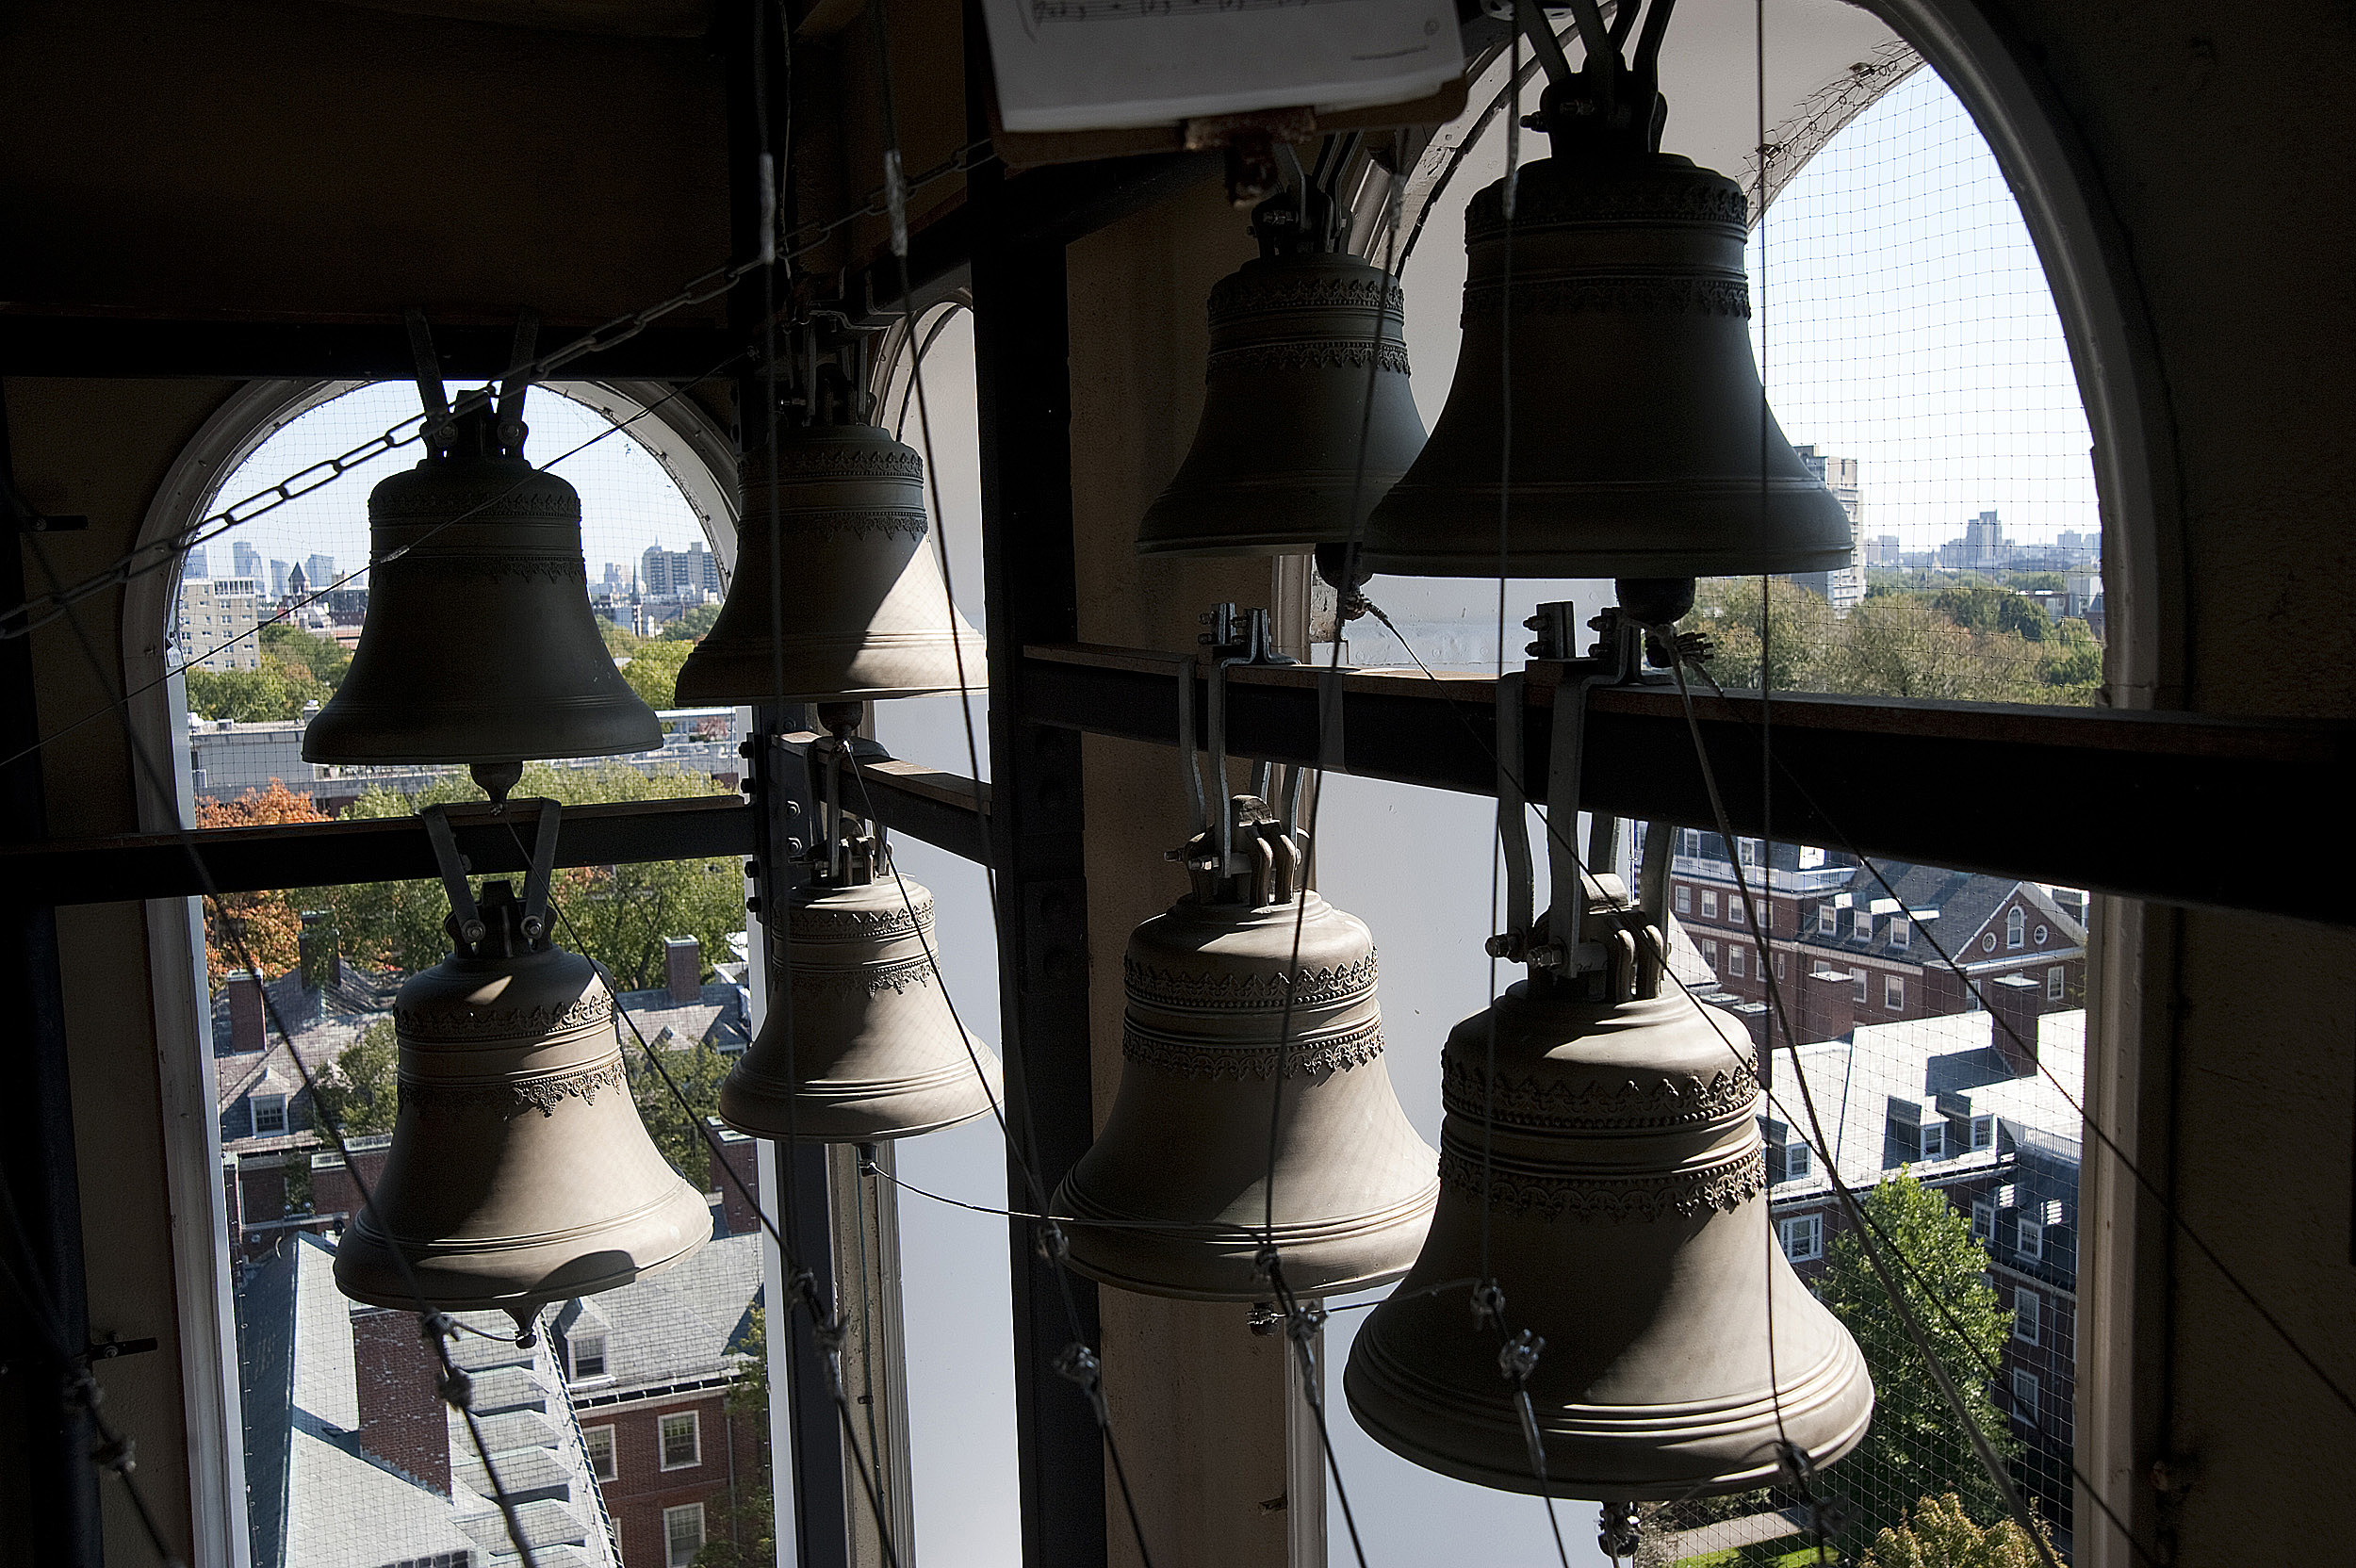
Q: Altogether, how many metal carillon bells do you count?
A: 8